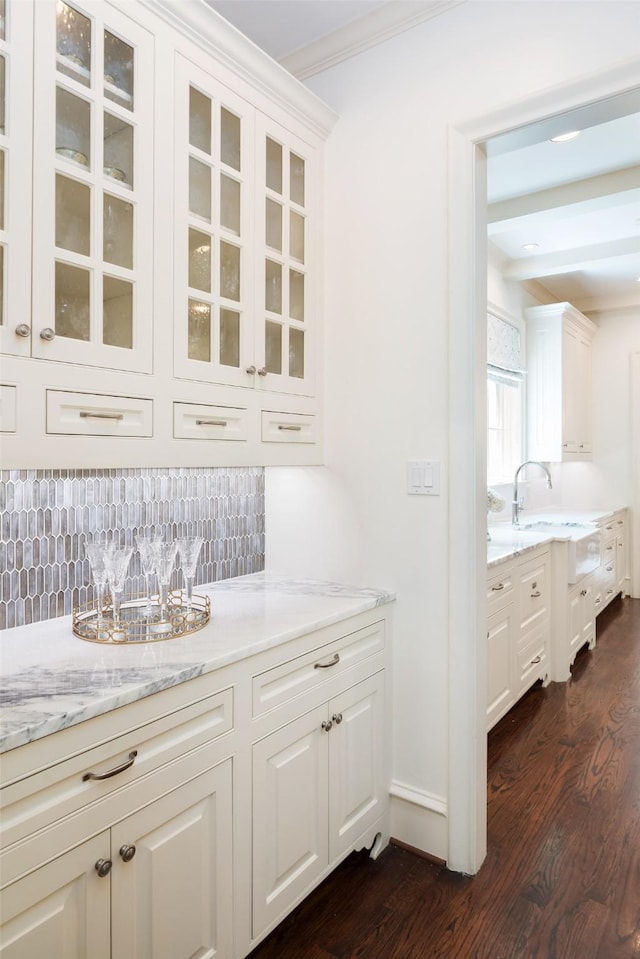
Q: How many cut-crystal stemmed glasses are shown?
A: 5